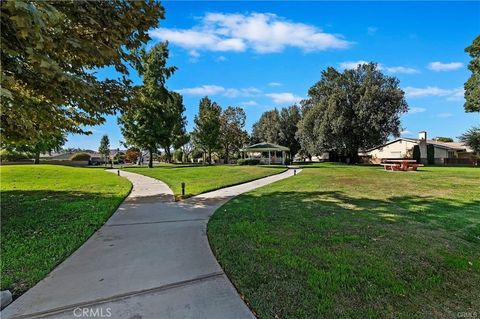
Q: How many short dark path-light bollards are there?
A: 3